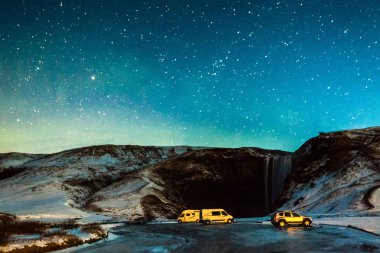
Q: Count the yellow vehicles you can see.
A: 3